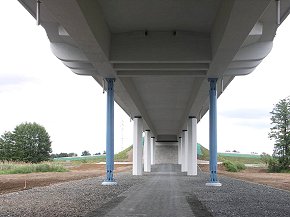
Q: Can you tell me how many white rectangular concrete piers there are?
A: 6